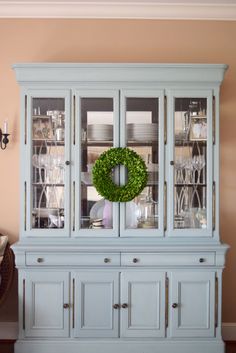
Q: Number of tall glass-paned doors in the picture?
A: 4